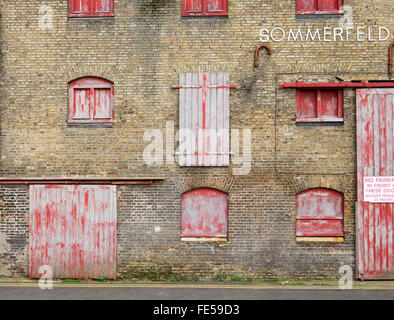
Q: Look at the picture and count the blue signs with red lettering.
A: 0